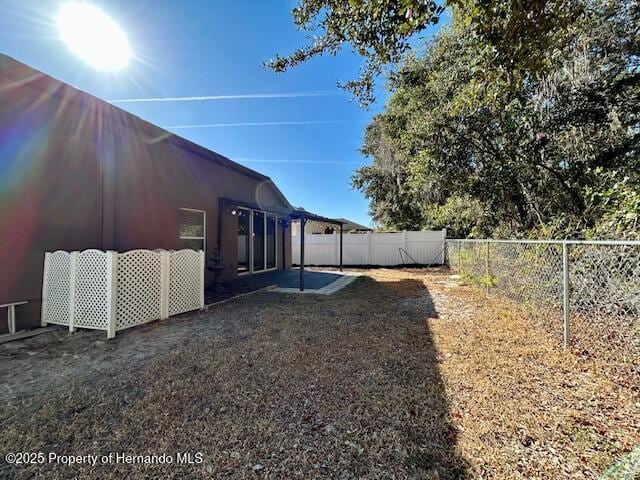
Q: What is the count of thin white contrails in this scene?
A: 3